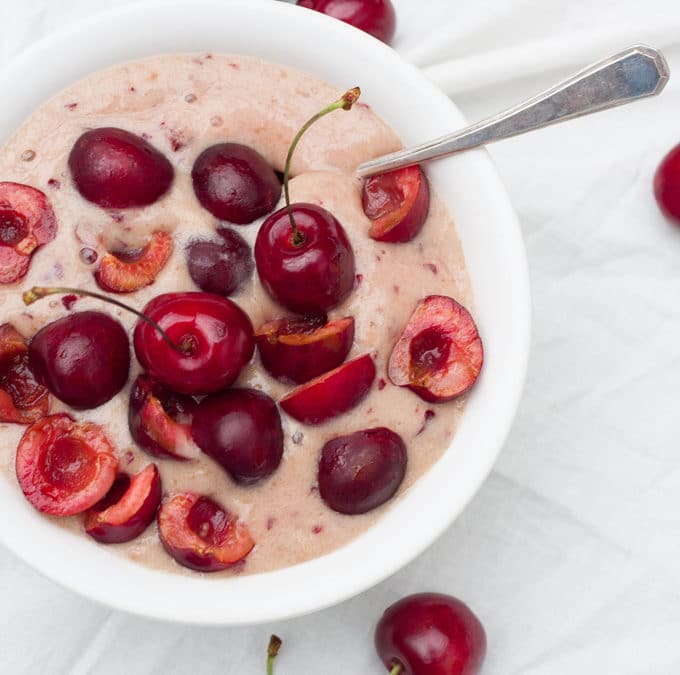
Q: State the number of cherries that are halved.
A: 11